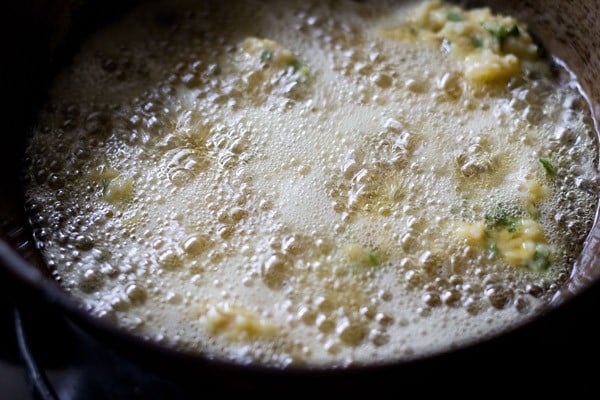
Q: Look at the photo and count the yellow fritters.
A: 6